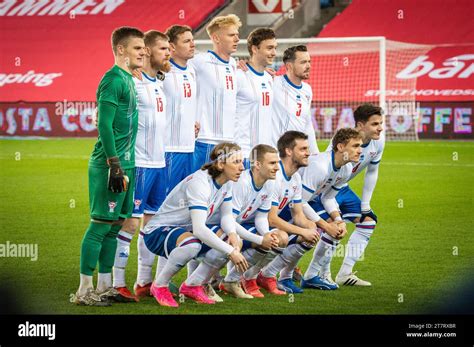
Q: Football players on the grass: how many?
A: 11